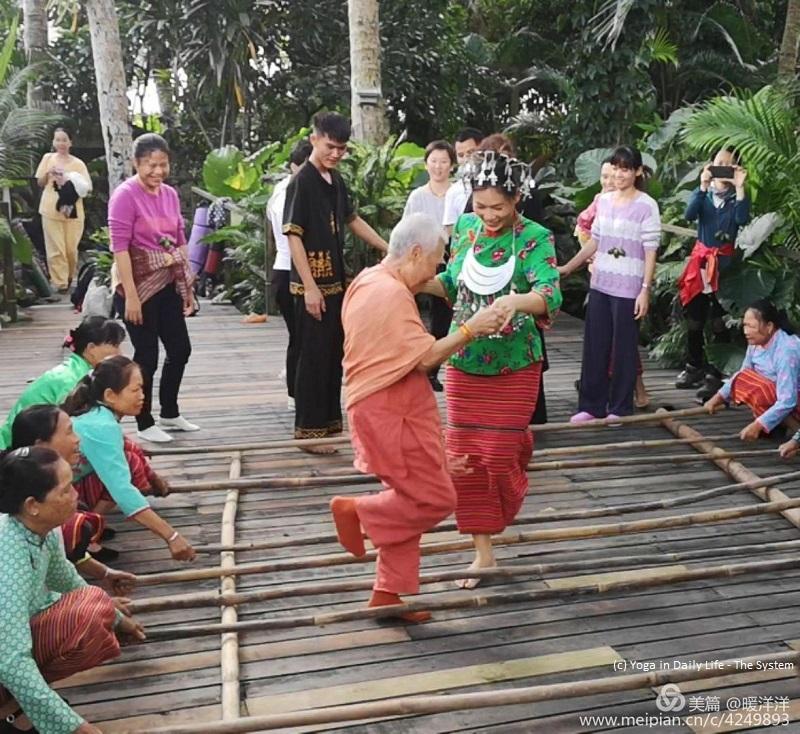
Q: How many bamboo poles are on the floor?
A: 10